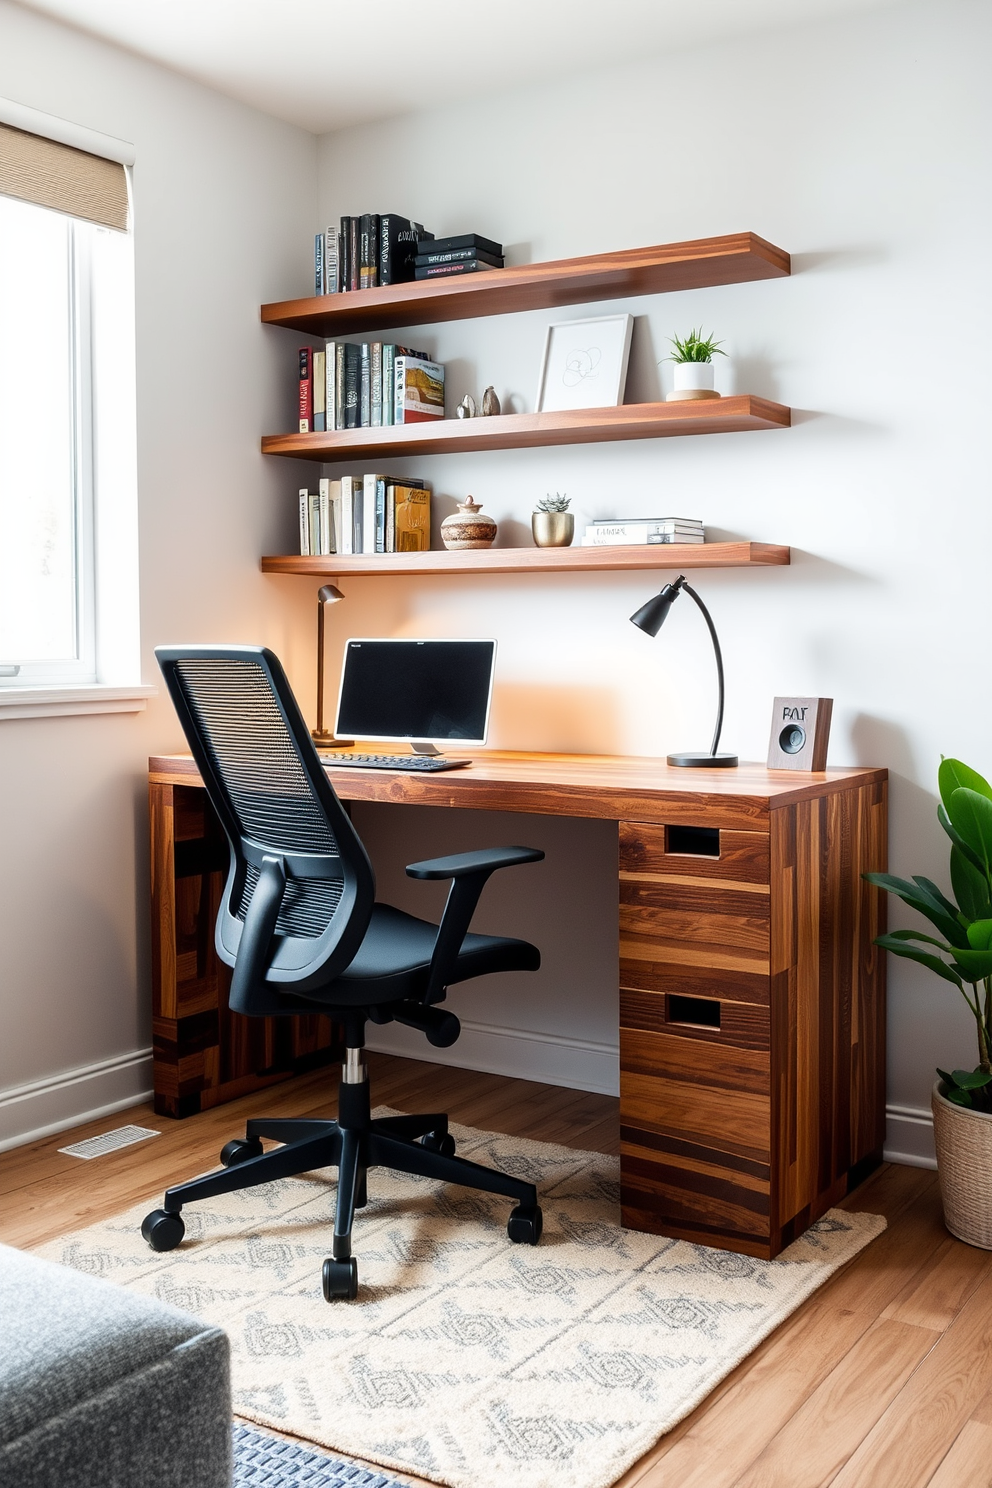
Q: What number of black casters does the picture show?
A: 5